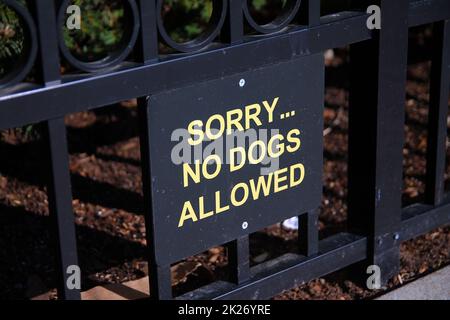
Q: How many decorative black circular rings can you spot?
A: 4